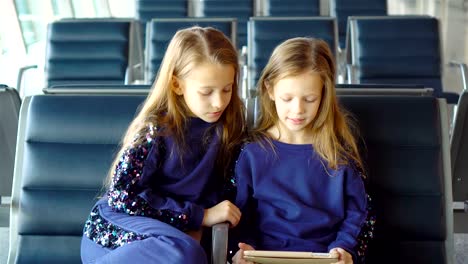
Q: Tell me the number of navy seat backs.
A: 10